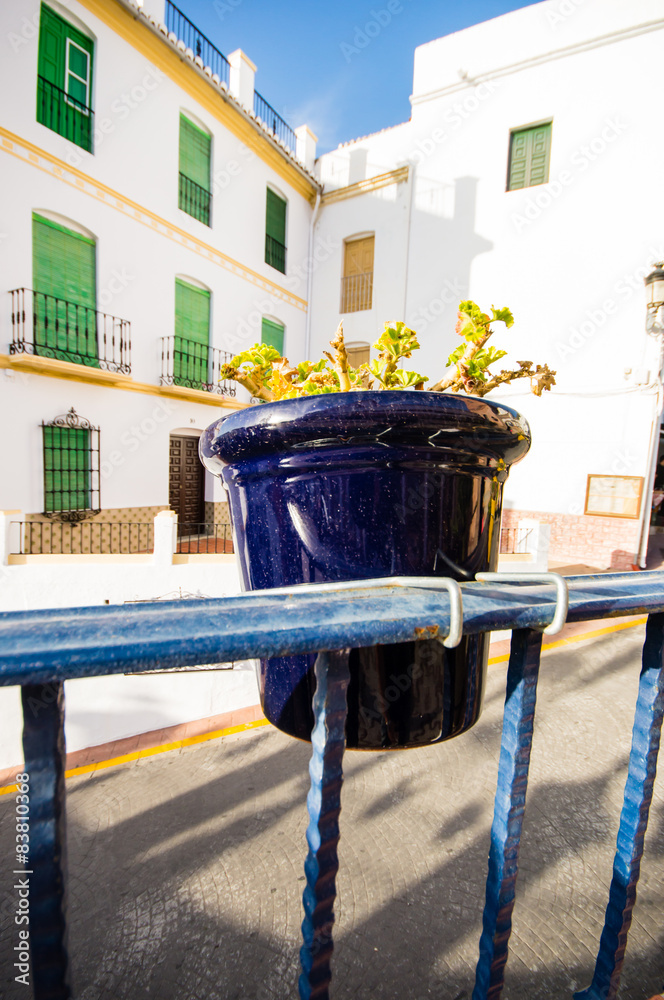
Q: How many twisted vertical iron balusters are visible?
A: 4